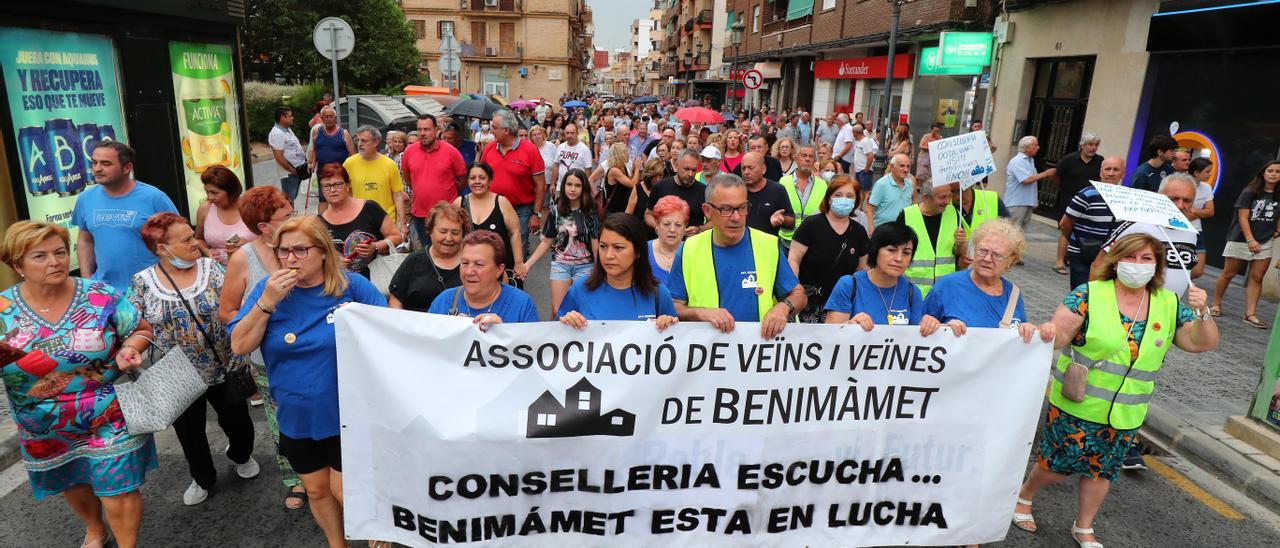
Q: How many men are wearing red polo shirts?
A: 2